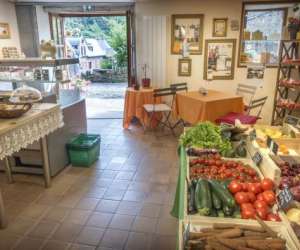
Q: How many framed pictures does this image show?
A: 5